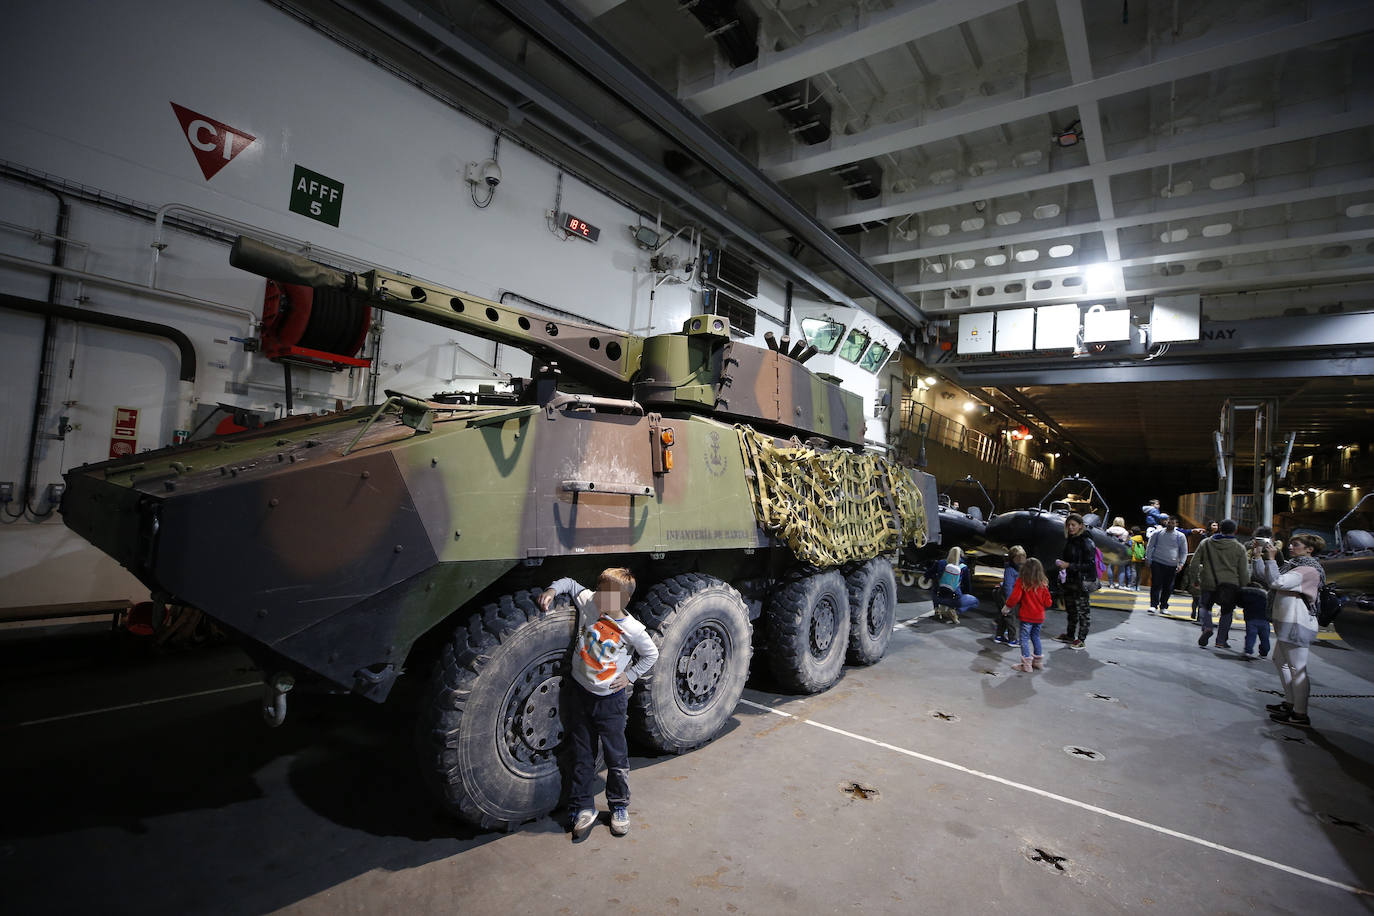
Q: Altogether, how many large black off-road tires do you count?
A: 4